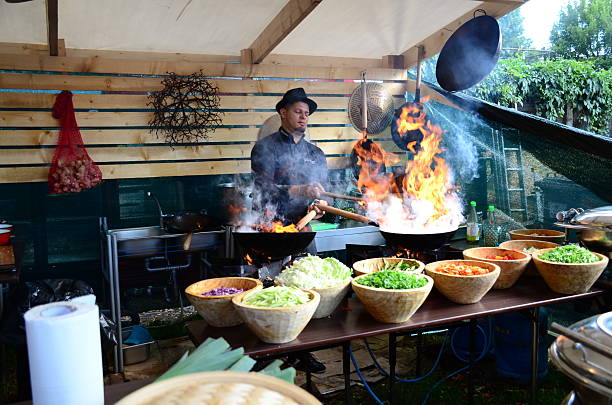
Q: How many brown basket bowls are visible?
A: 10